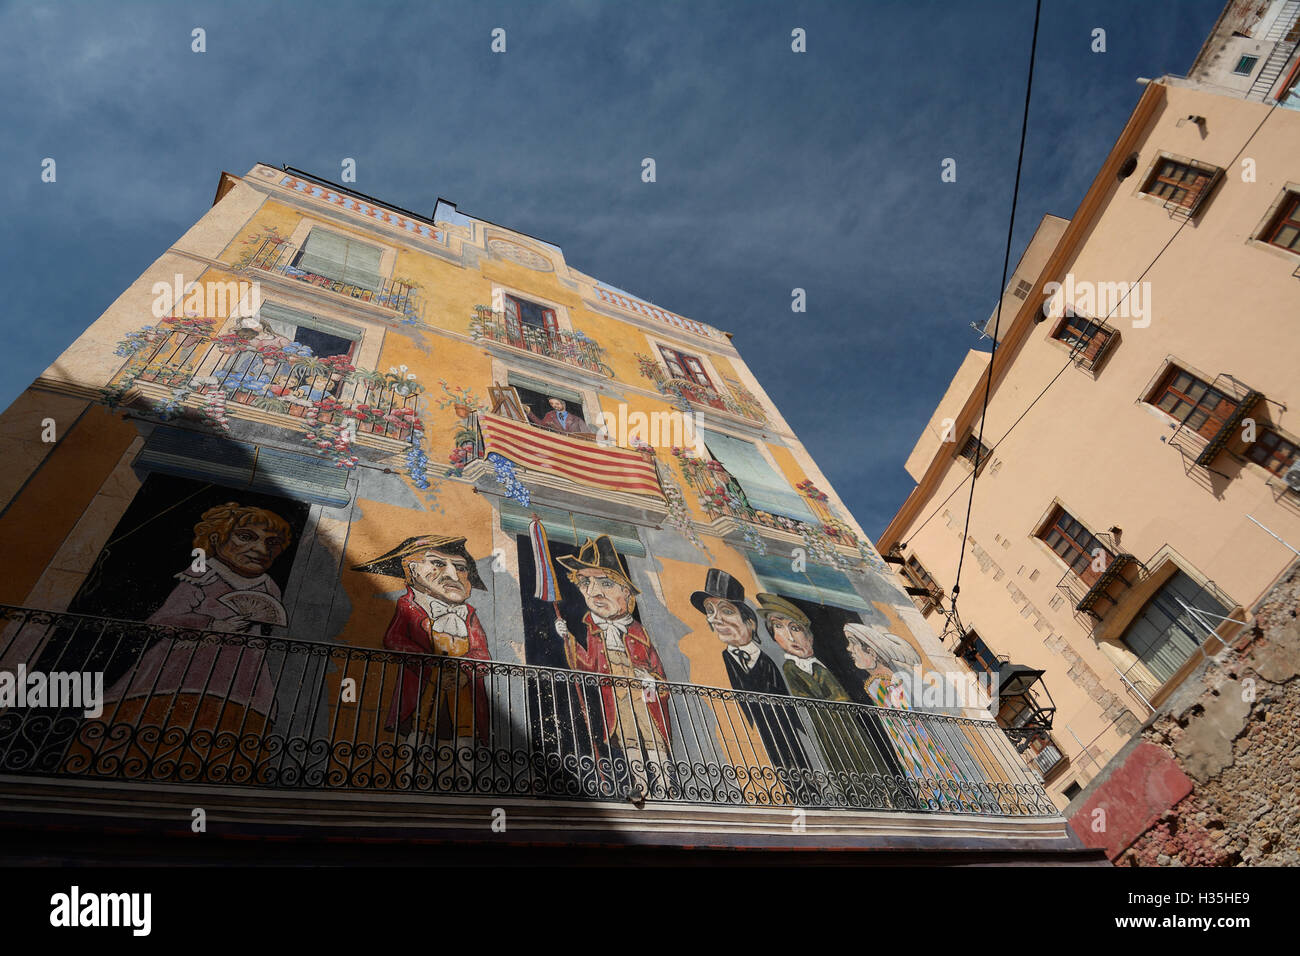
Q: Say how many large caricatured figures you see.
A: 6